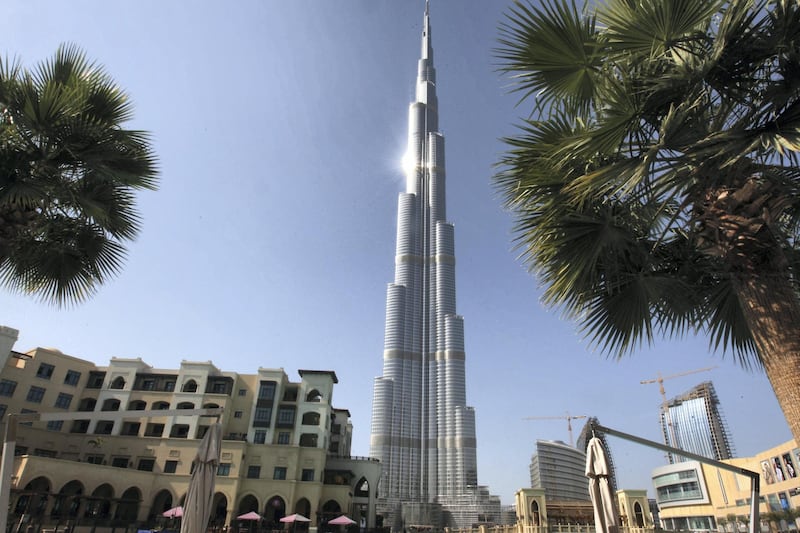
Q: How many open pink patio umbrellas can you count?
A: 4